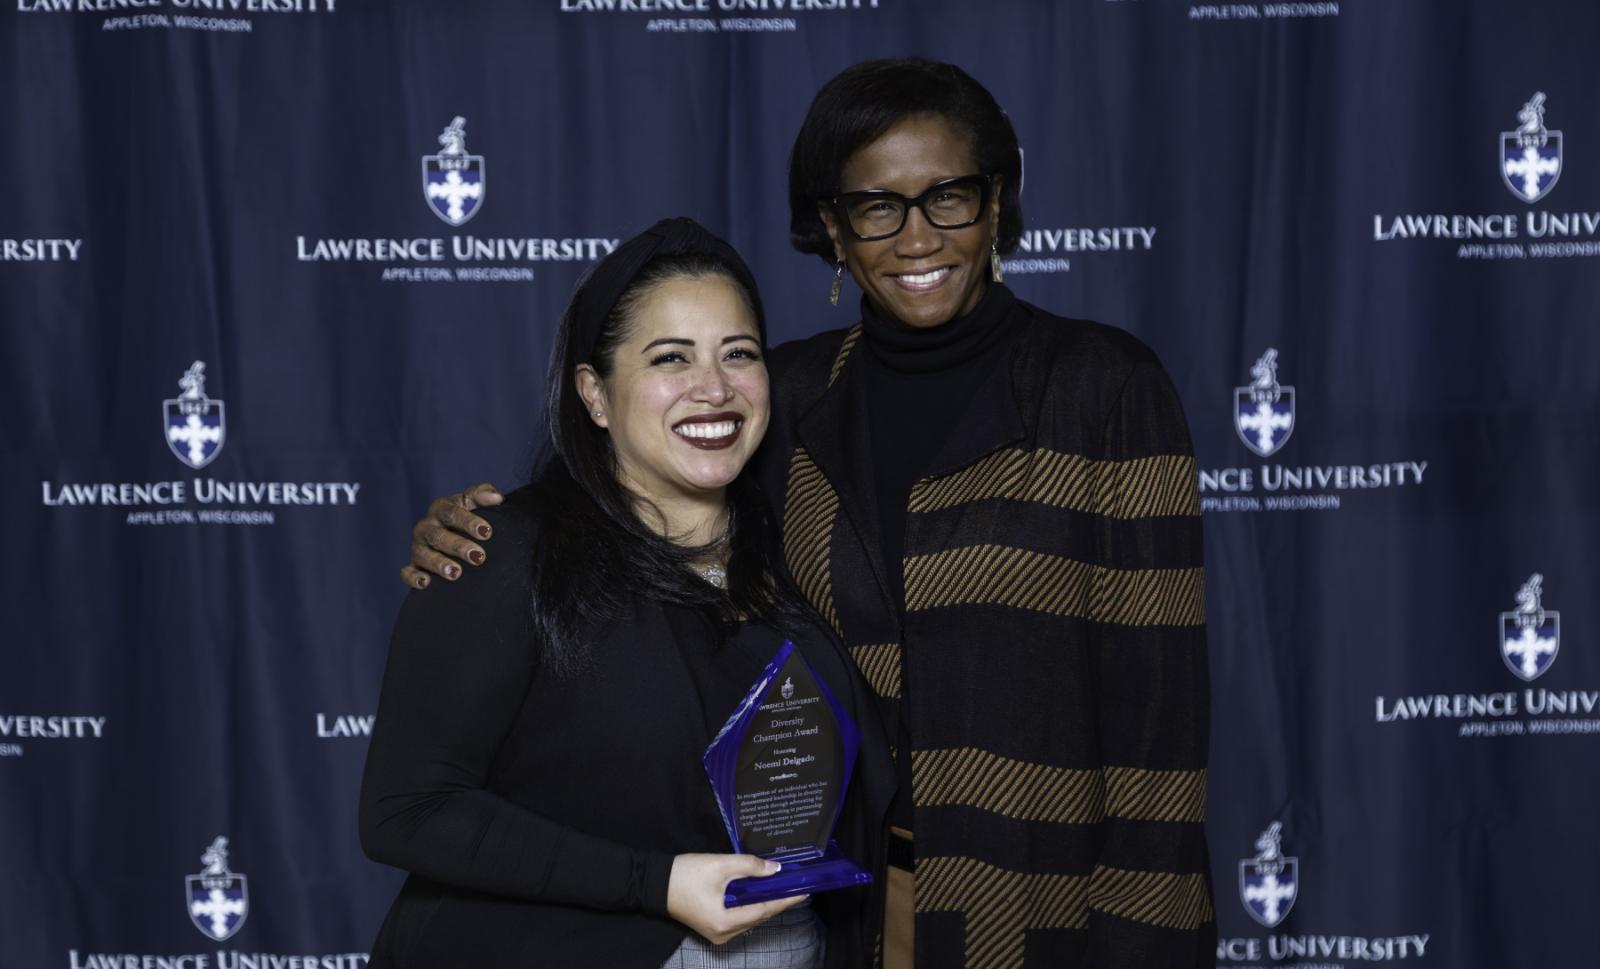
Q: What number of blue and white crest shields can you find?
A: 7